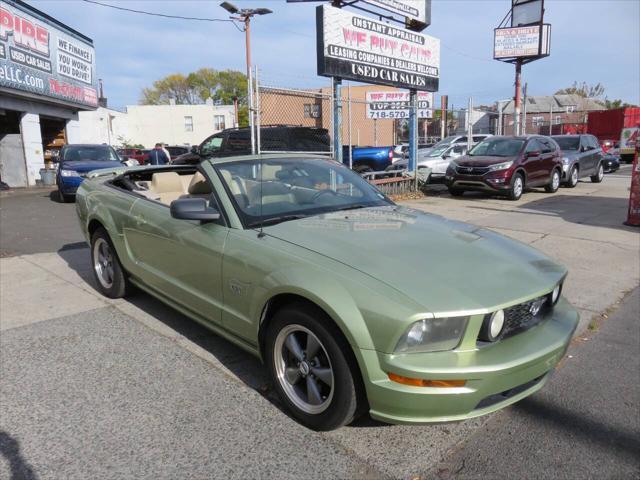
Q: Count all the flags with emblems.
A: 0